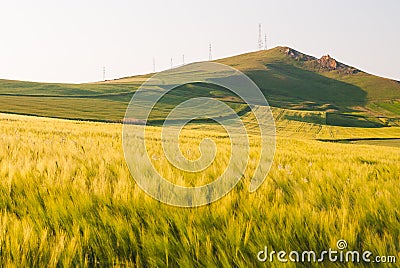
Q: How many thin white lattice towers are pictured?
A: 7